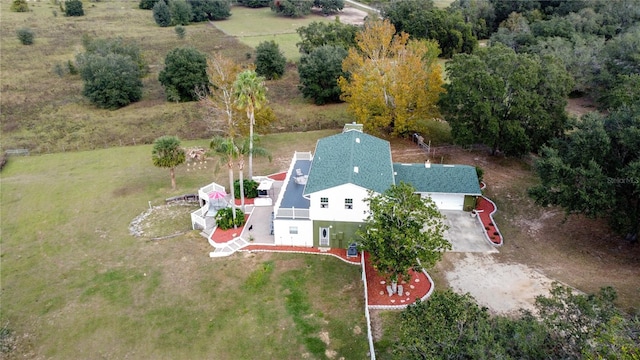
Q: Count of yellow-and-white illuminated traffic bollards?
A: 0